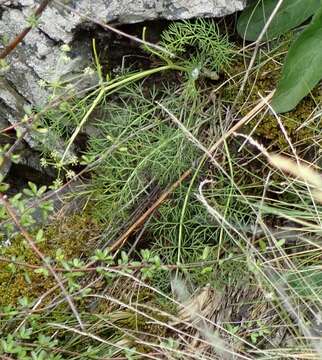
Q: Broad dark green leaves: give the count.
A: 2